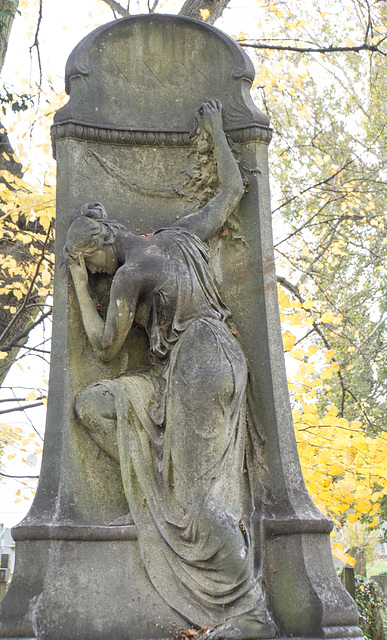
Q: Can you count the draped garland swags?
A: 1